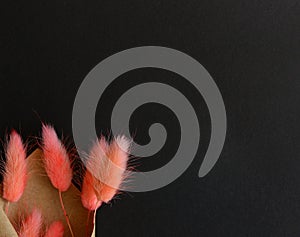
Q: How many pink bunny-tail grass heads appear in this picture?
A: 6